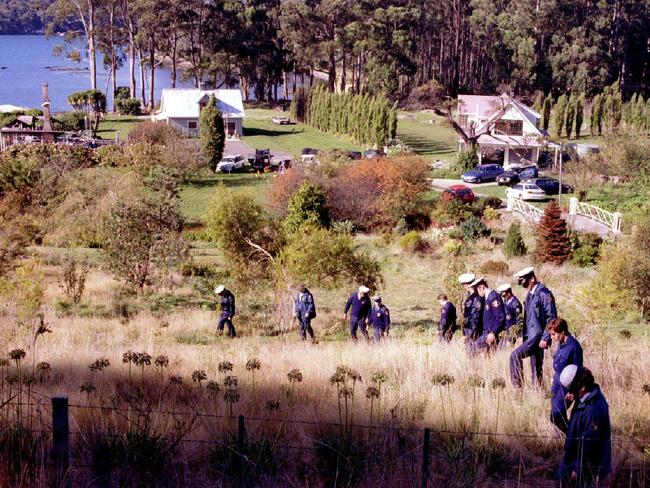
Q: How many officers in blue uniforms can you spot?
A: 11